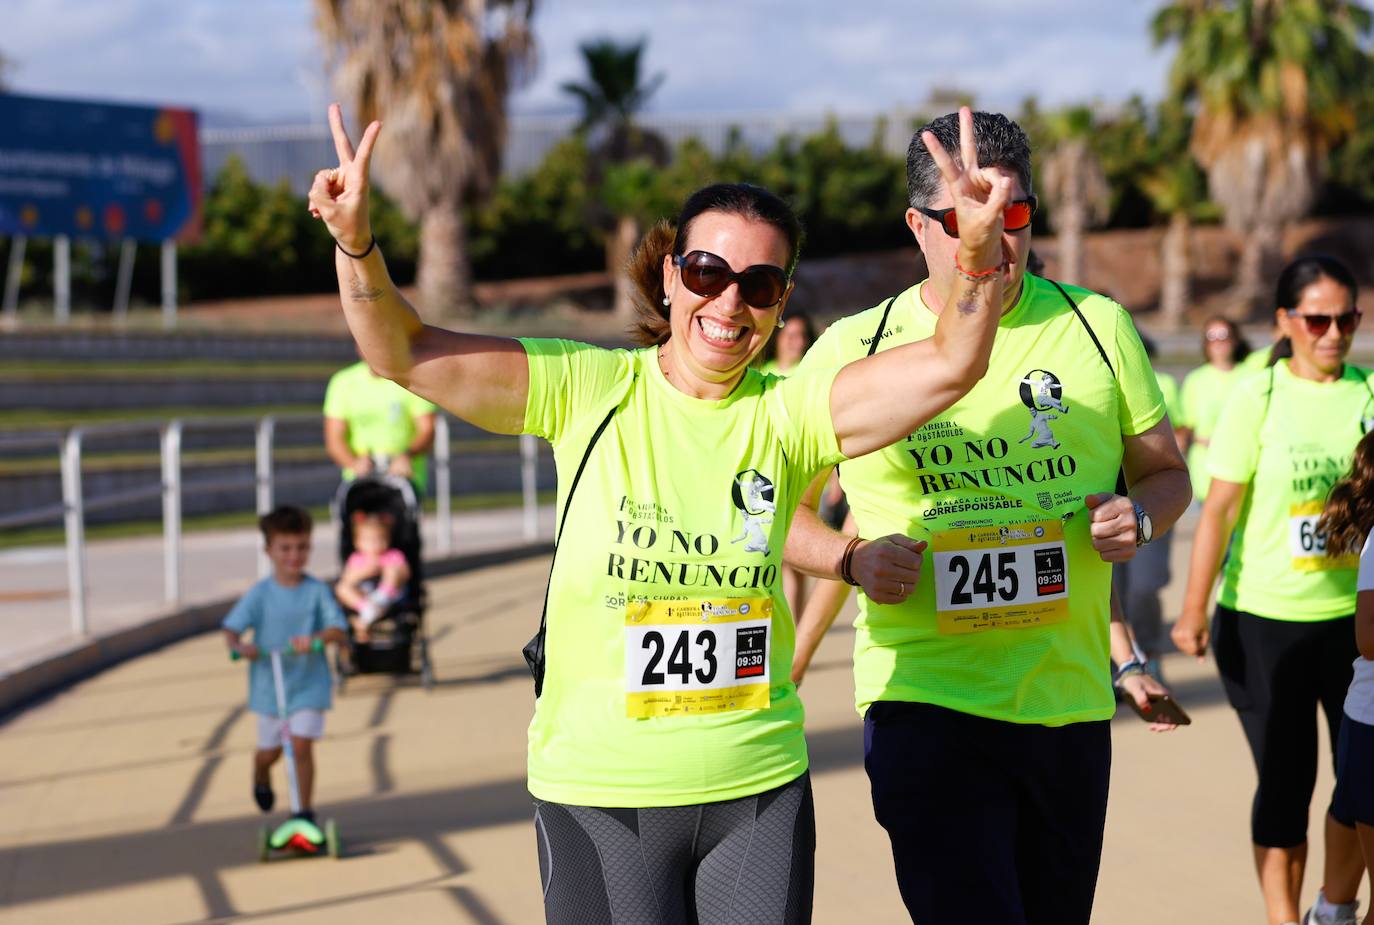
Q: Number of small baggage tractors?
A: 0